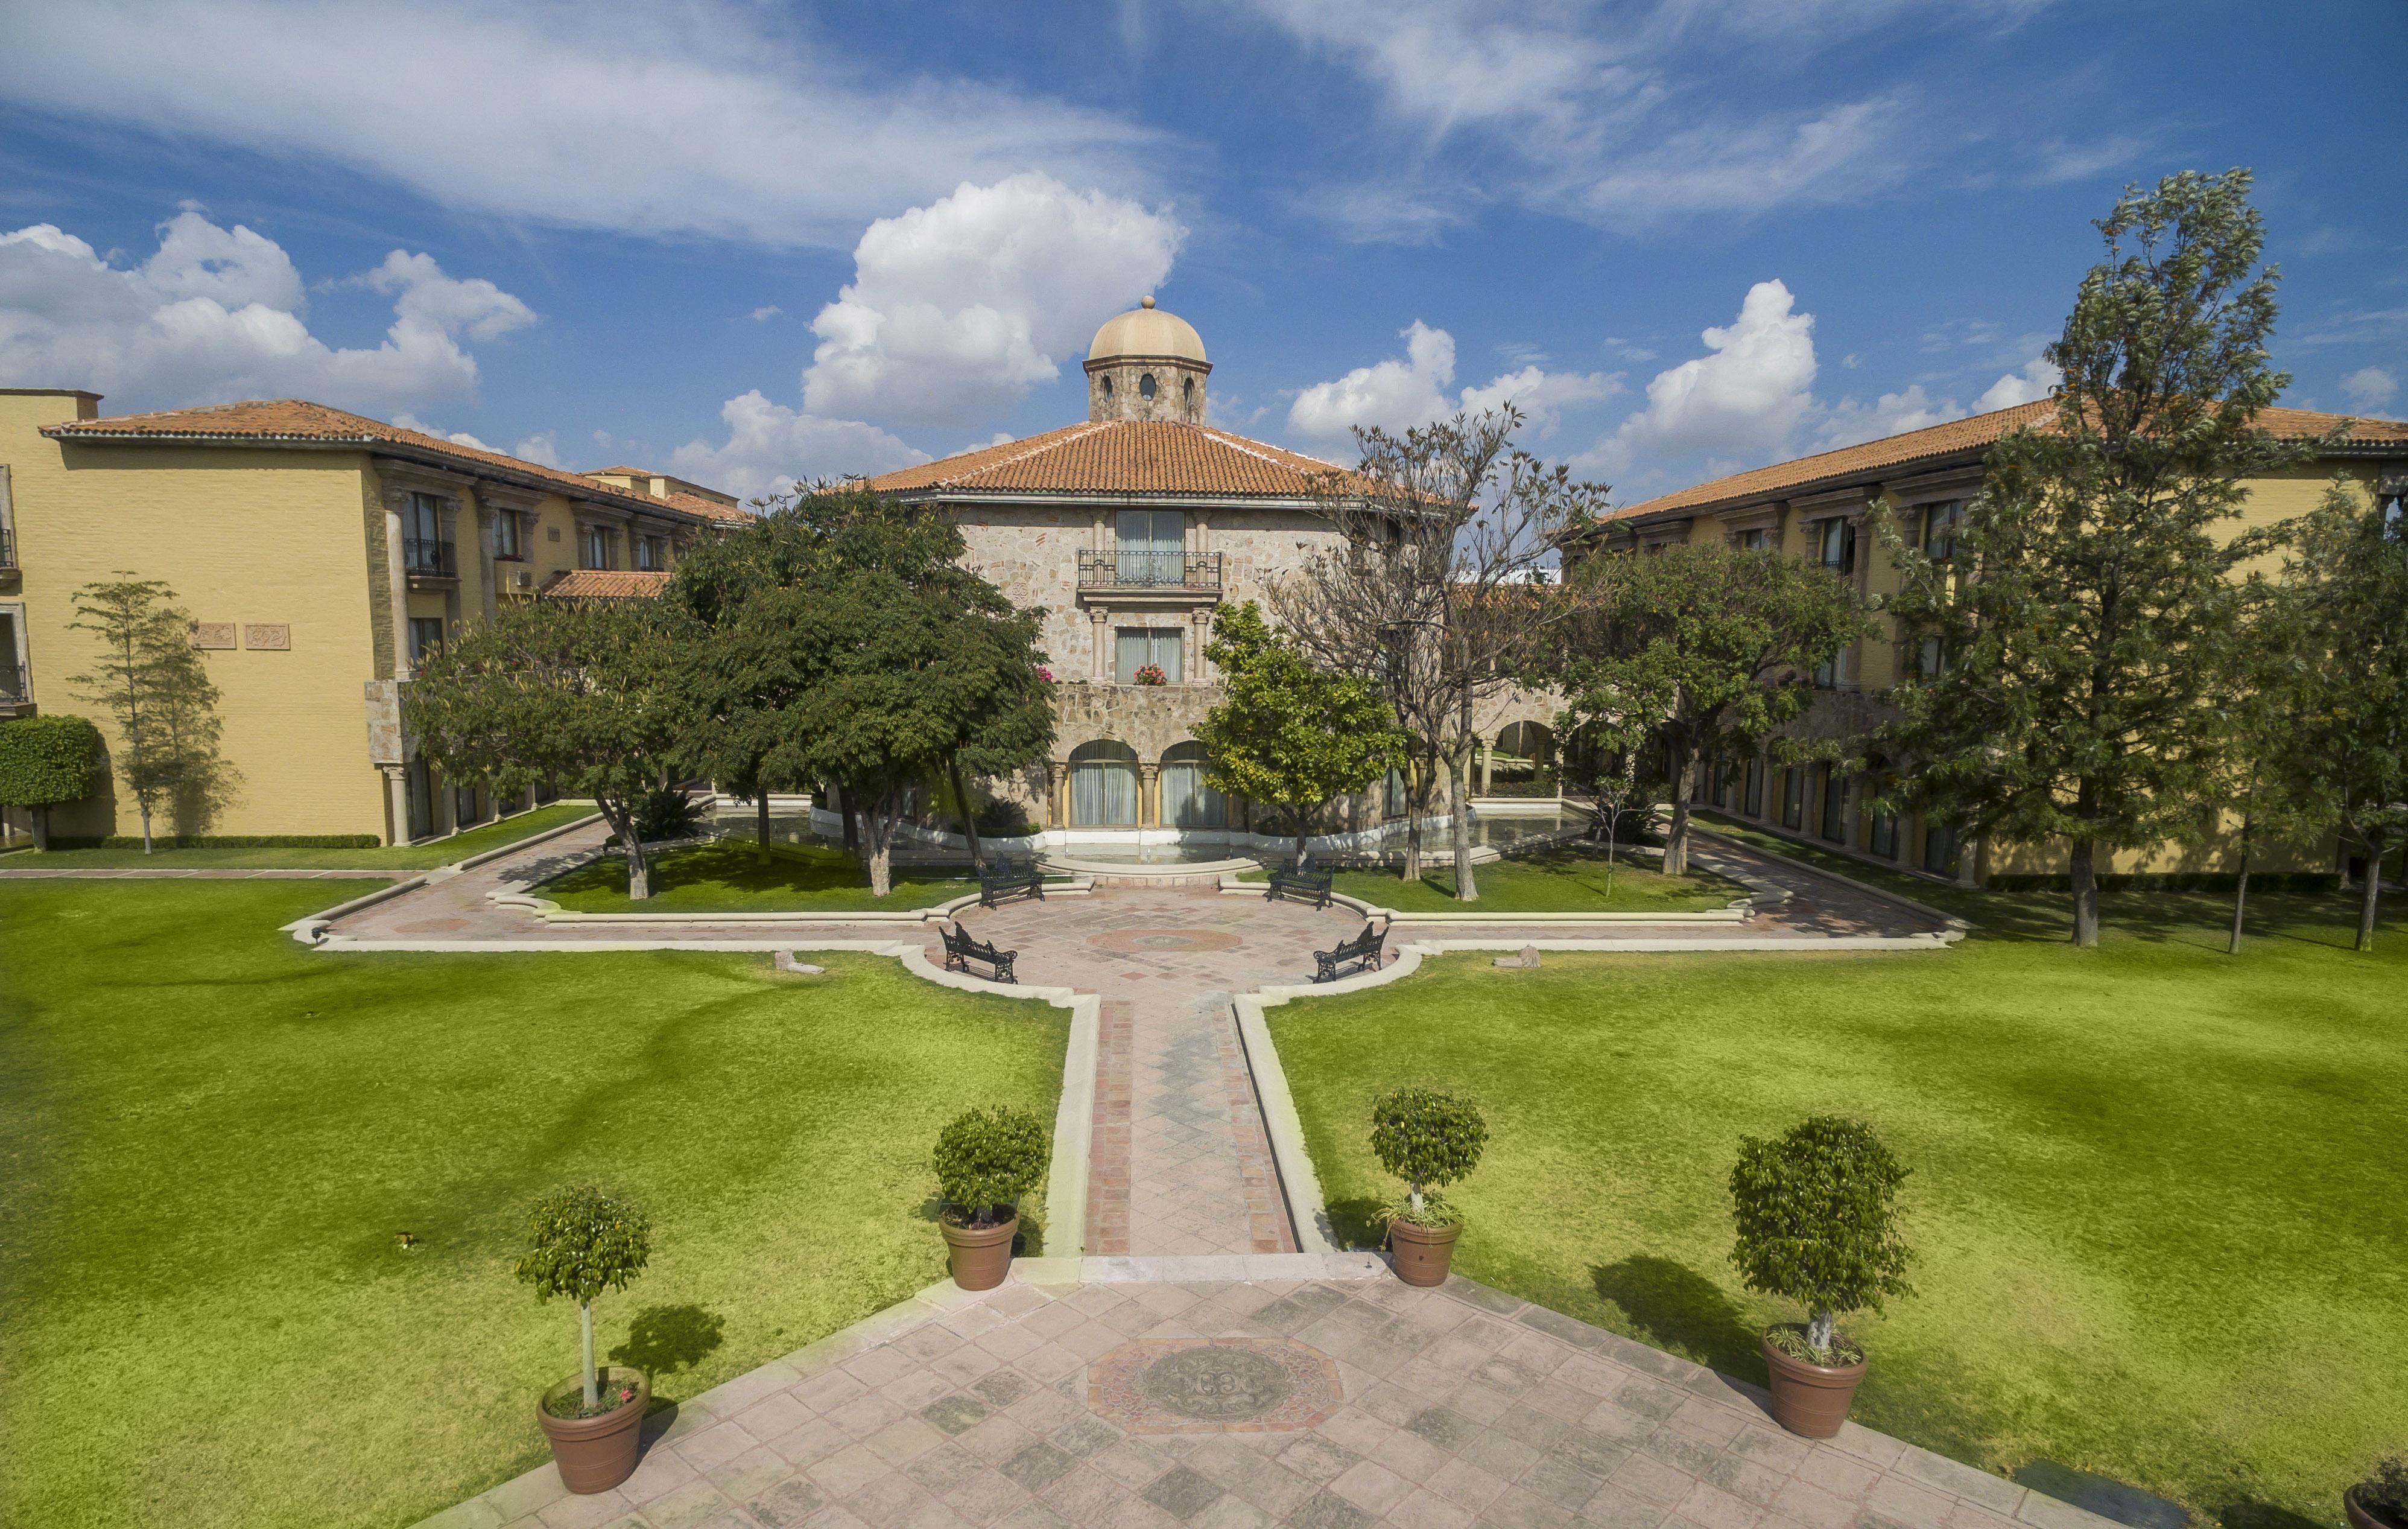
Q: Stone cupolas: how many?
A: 1